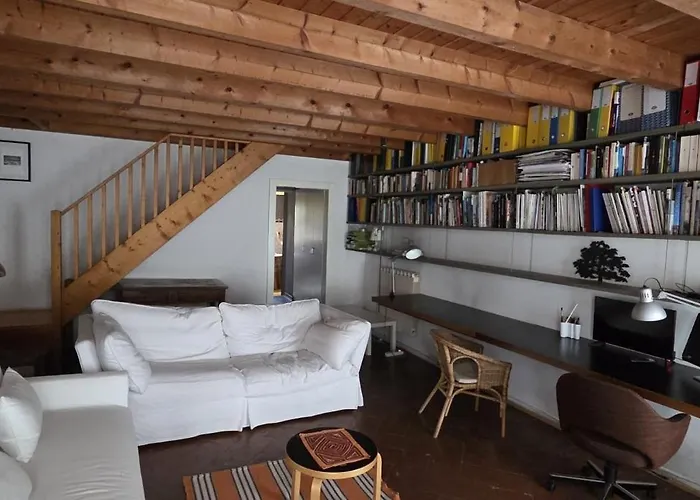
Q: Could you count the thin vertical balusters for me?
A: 14